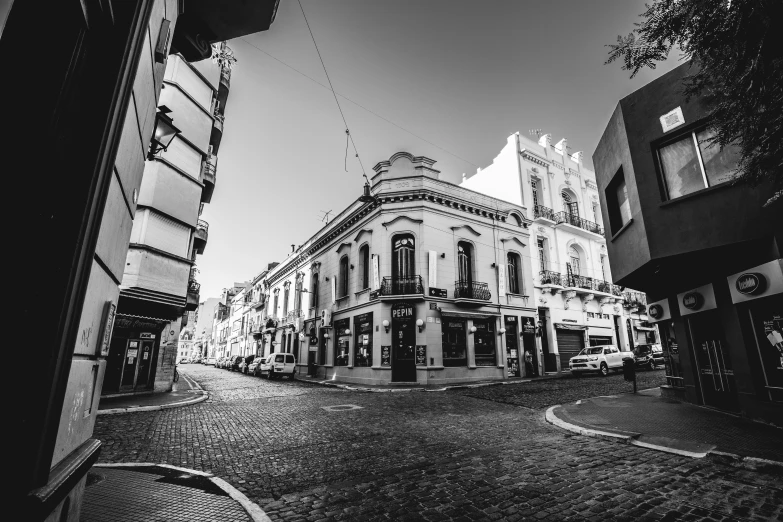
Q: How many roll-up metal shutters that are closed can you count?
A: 1